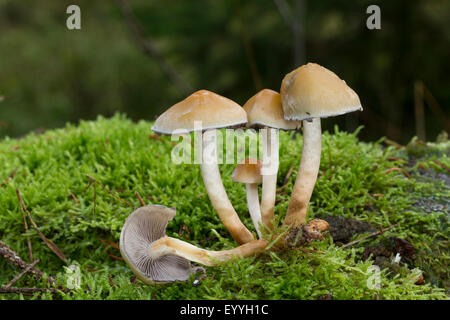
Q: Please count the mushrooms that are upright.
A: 4